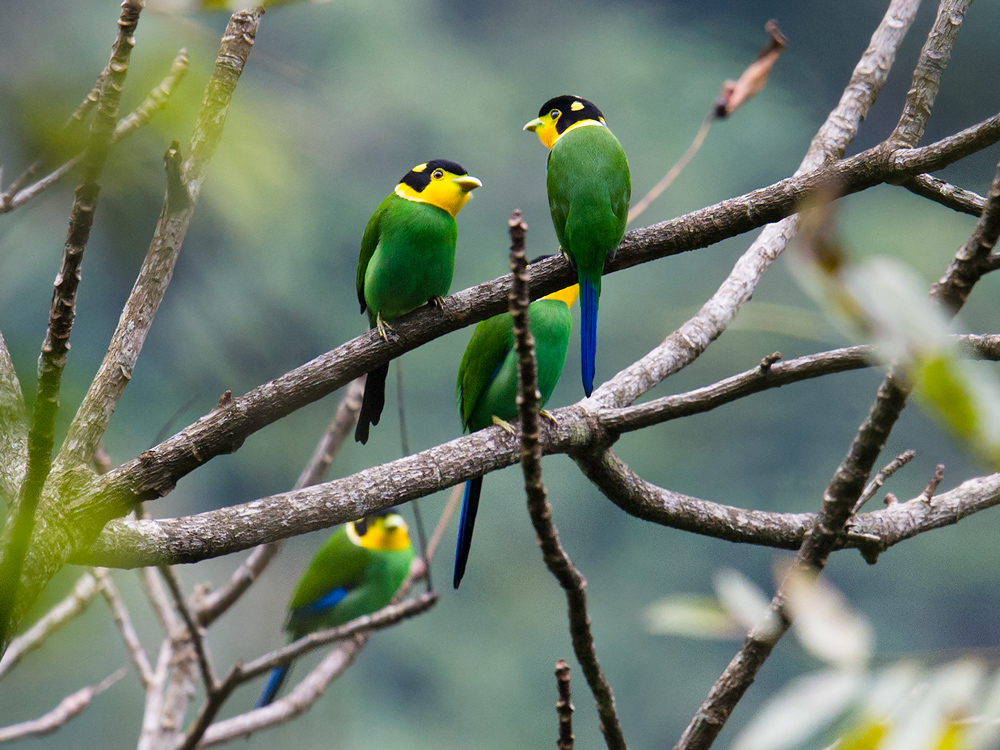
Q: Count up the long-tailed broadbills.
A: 4